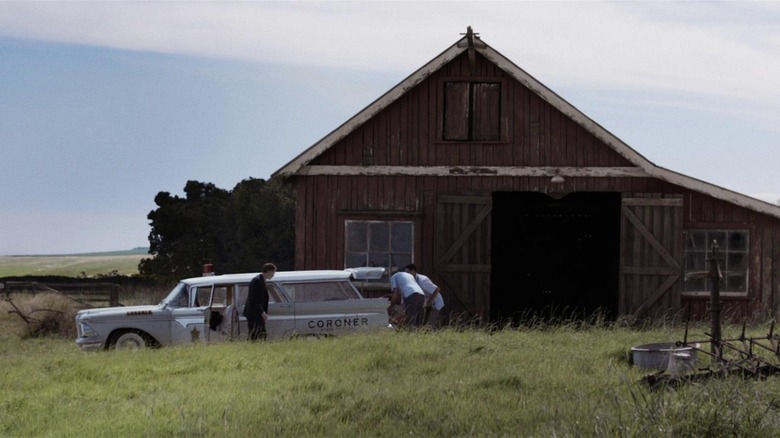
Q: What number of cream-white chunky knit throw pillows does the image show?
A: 0